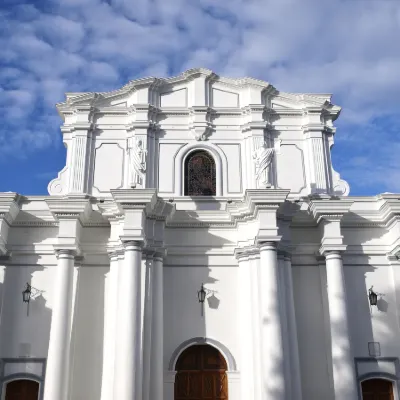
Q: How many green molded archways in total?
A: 0